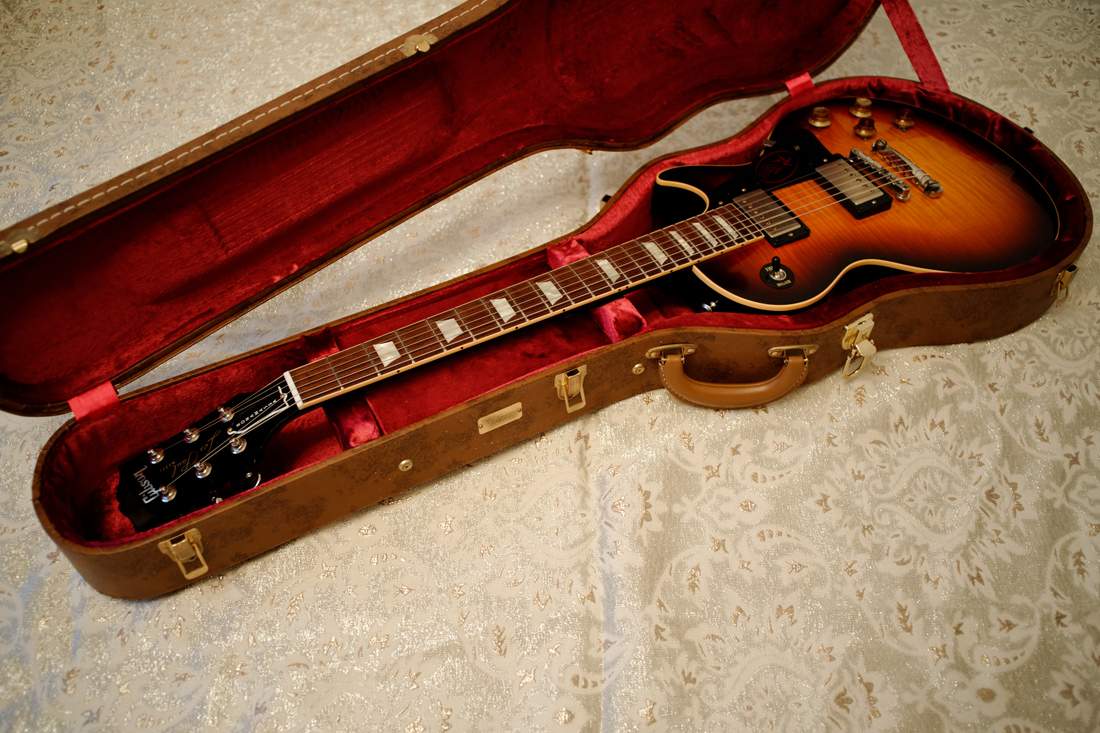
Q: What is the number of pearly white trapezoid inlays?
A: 9